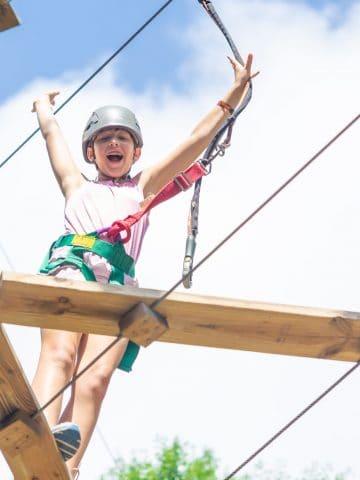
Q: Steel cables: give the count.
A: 3